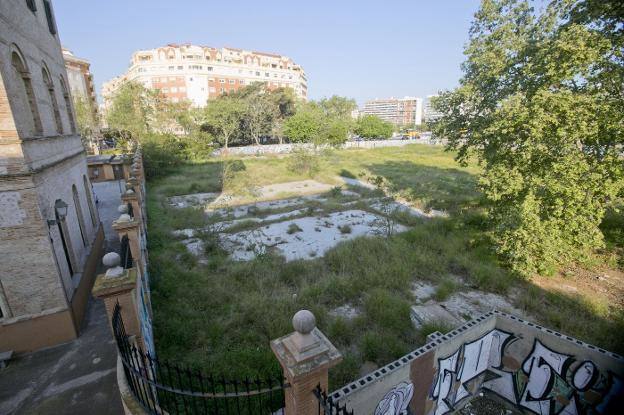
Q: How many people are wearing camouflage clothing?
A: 0